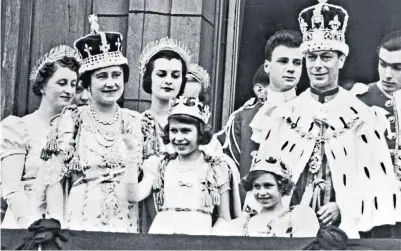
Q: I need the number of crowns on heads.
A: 4